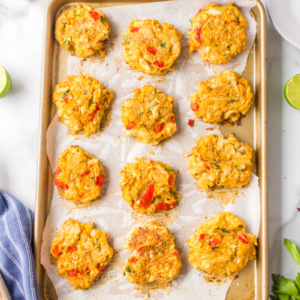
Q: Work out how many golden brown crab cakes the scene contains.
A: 12